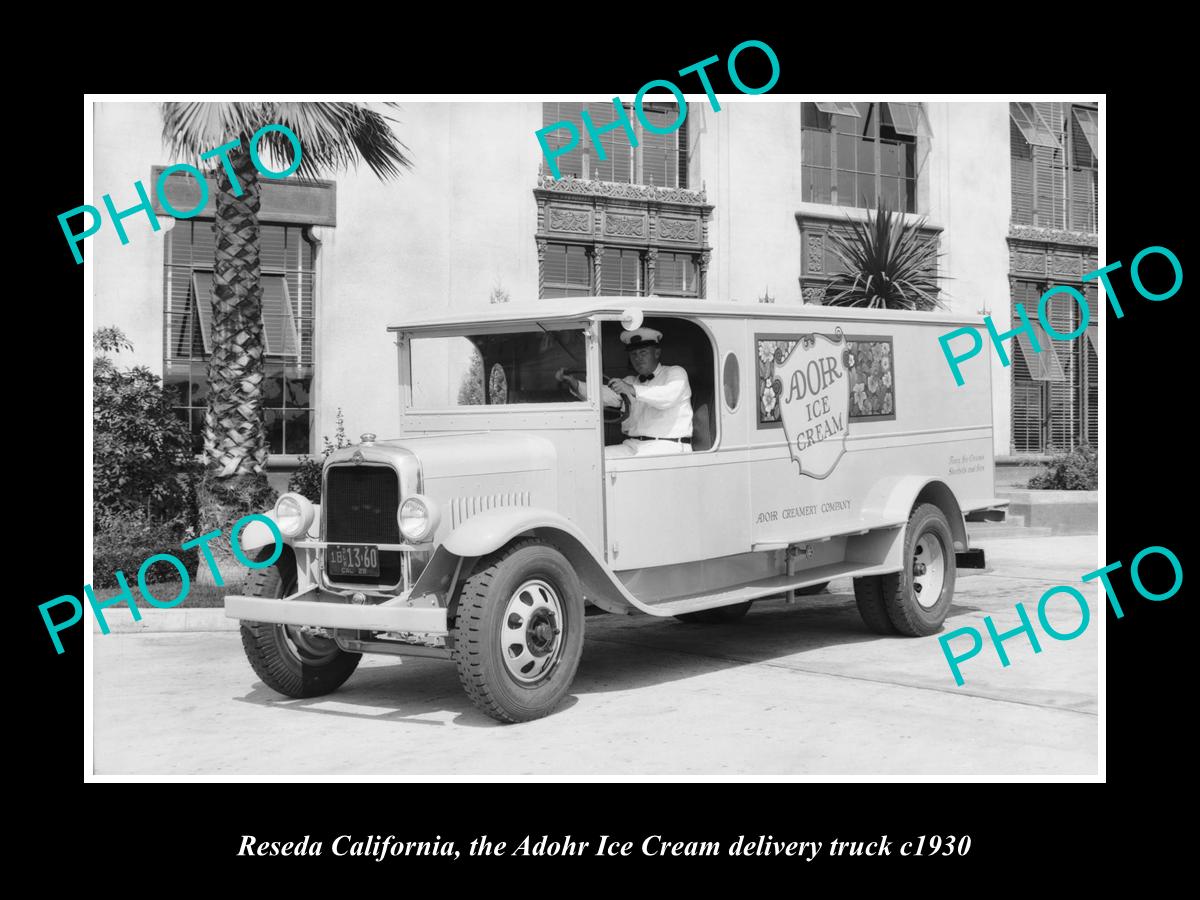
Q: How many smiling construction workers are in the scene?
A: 0